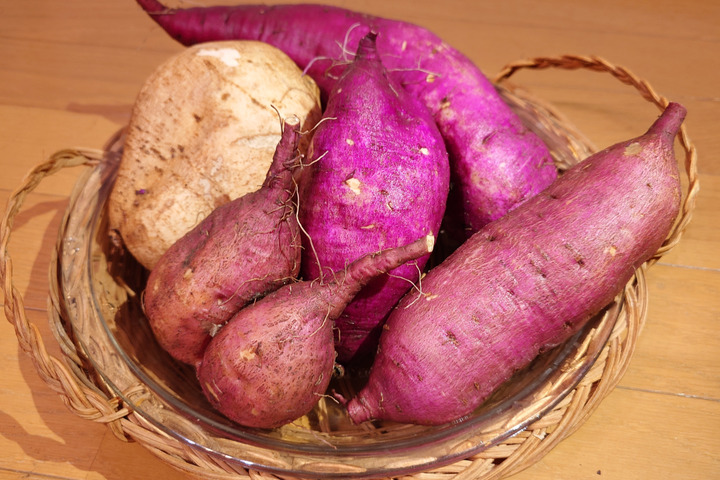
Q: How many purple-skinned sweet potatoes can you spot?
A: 5